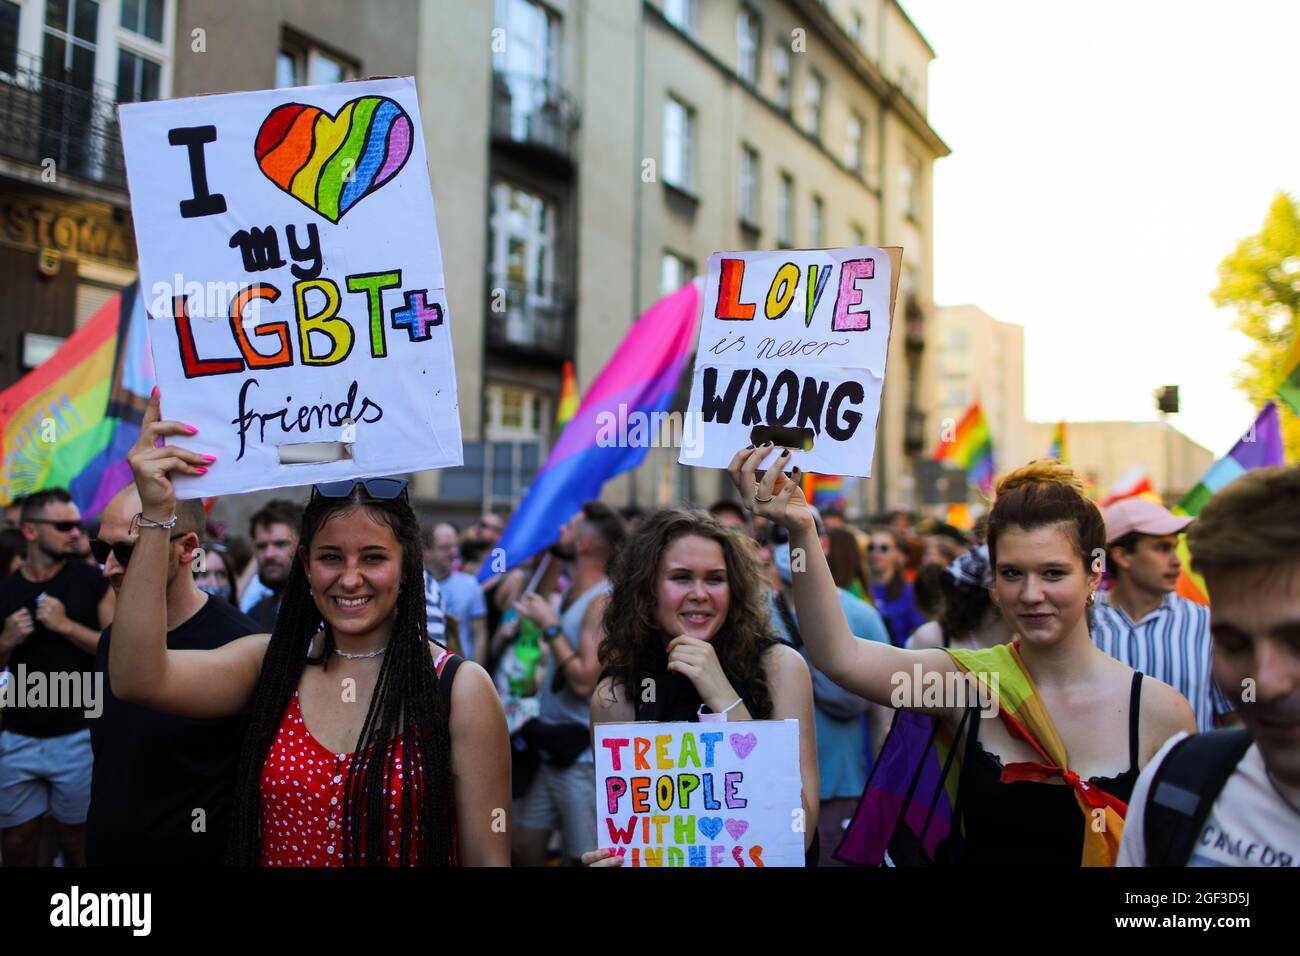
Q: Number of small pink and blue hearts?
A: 3